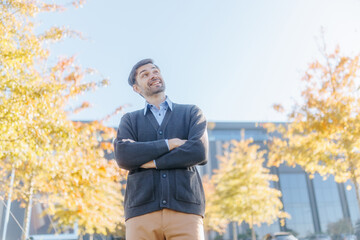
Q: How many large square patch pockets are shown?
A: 2